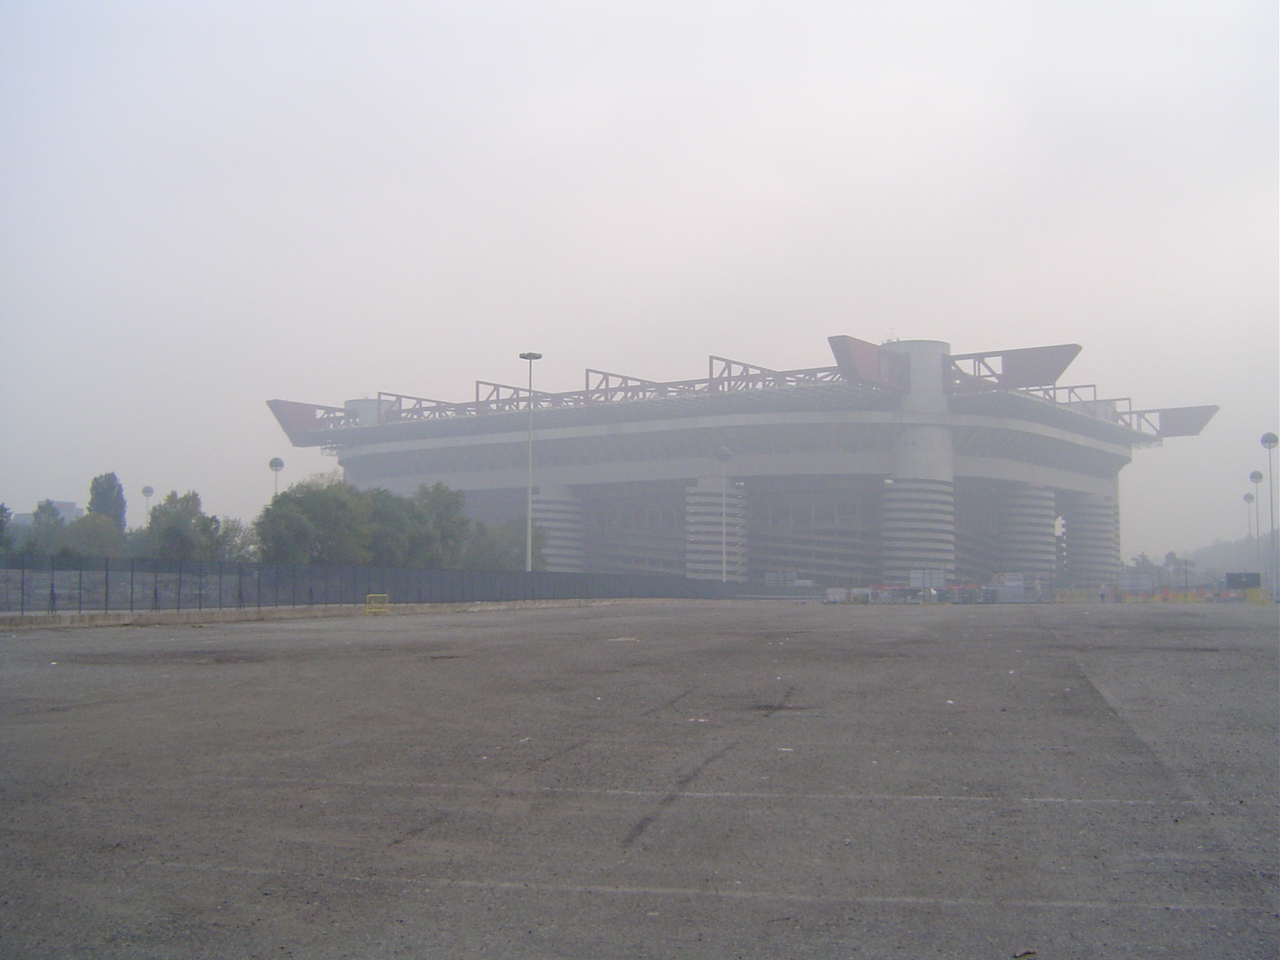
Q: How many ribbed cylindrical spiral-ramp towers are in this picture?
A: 5